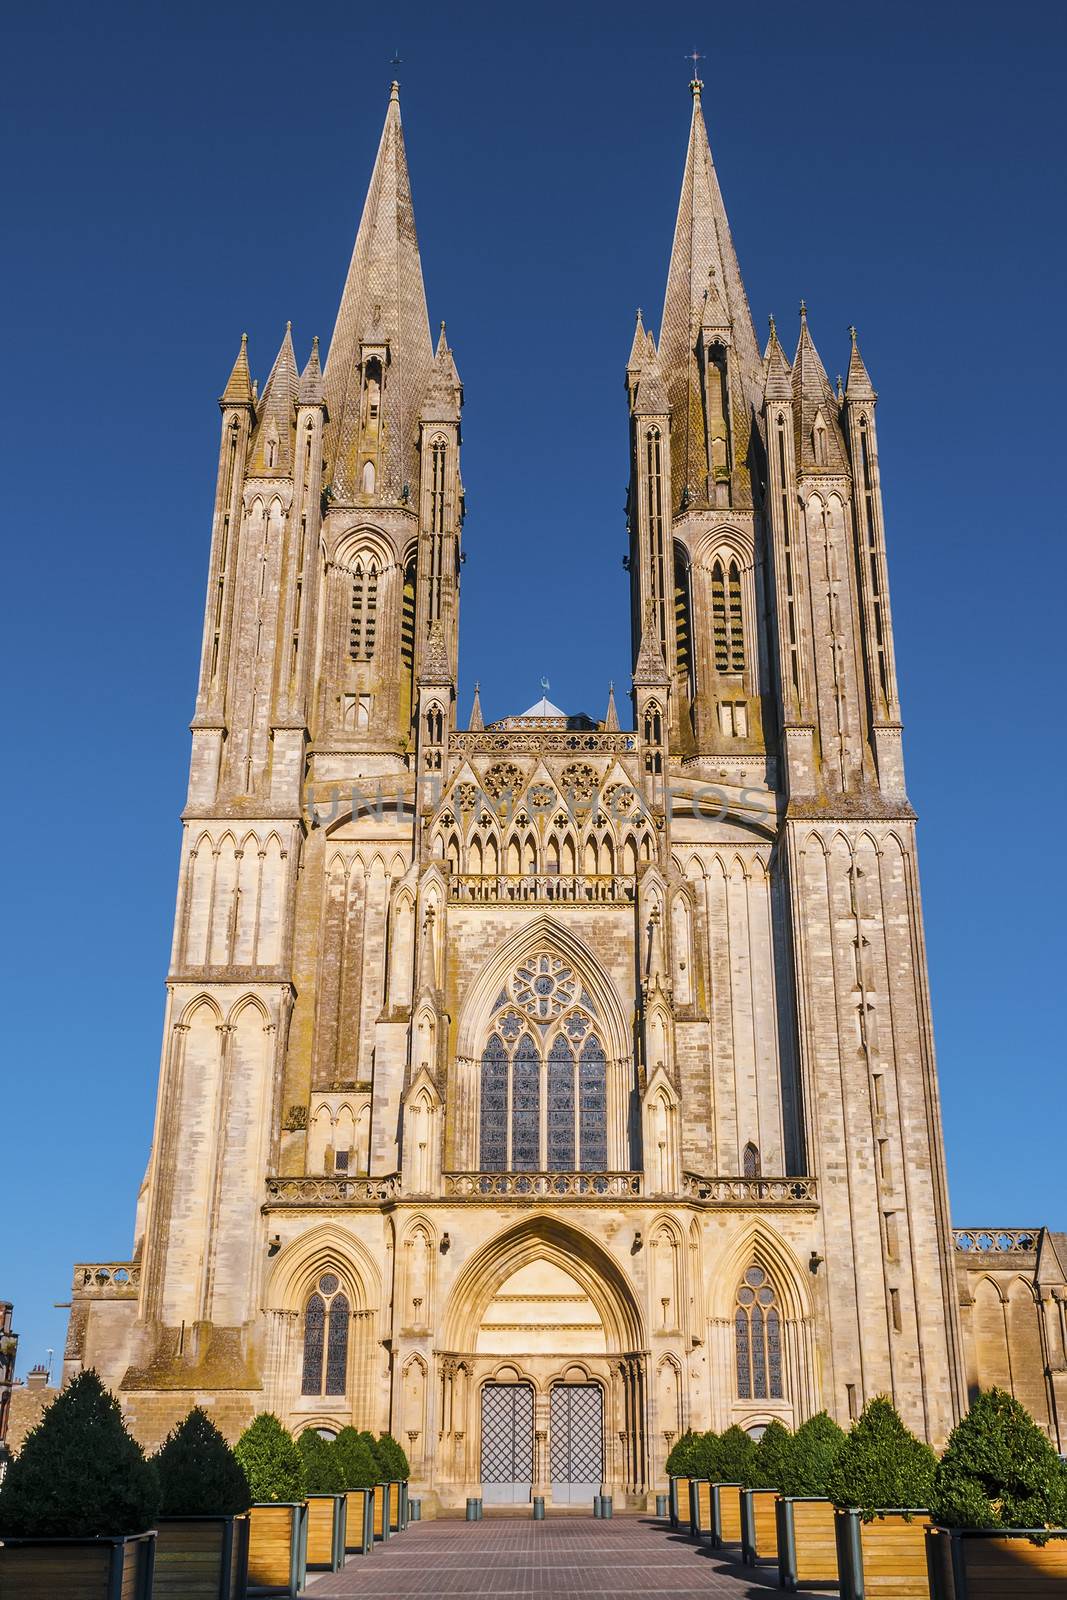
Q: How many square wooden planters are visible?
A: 14